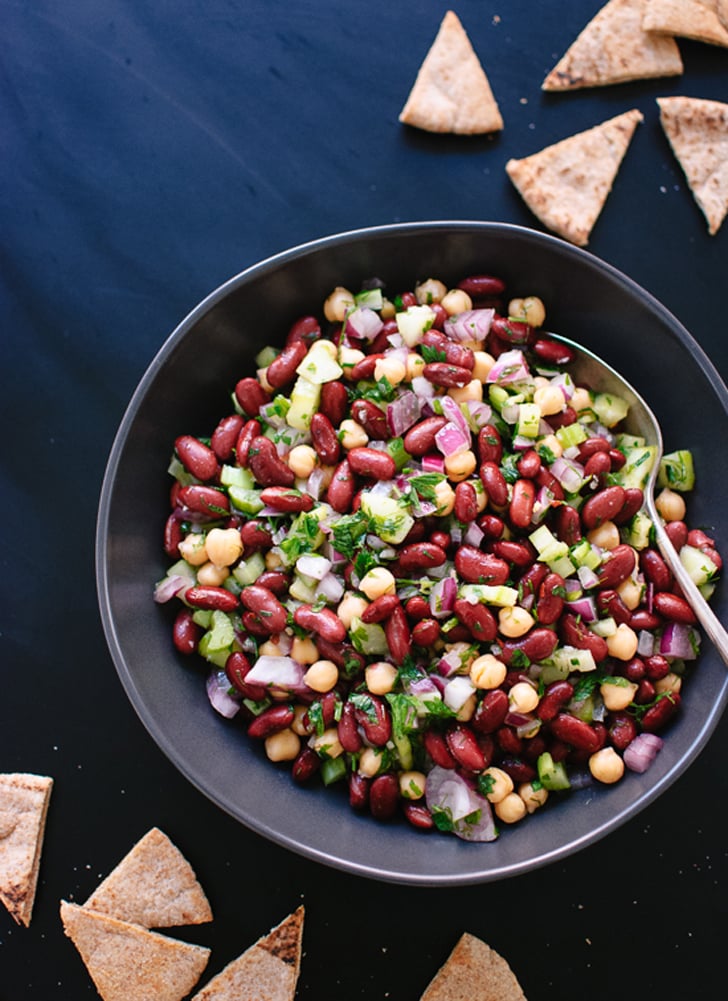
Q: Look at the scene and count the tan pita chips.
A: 10